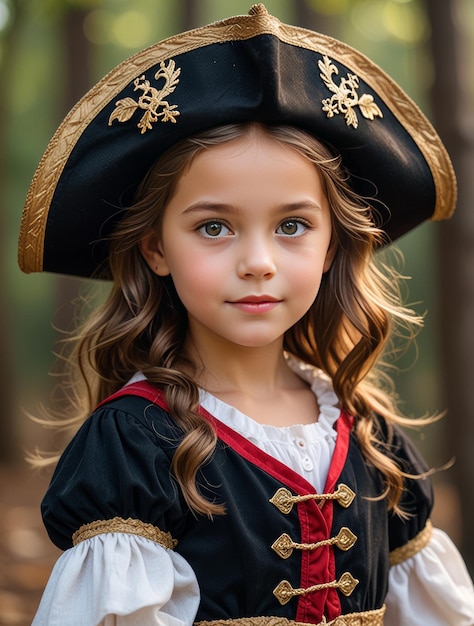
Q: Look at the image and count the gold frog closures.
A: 3